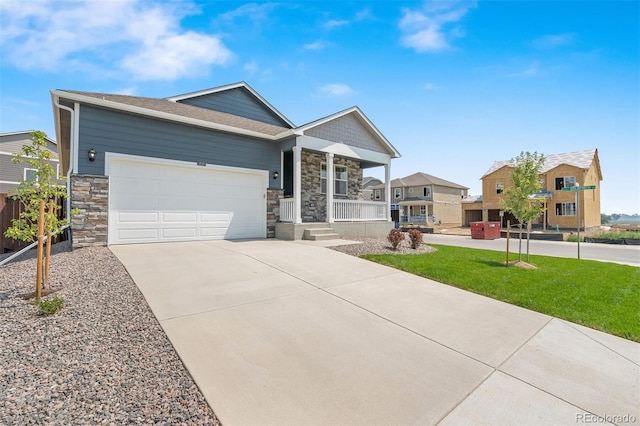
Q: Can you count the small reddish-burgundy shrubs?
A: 2